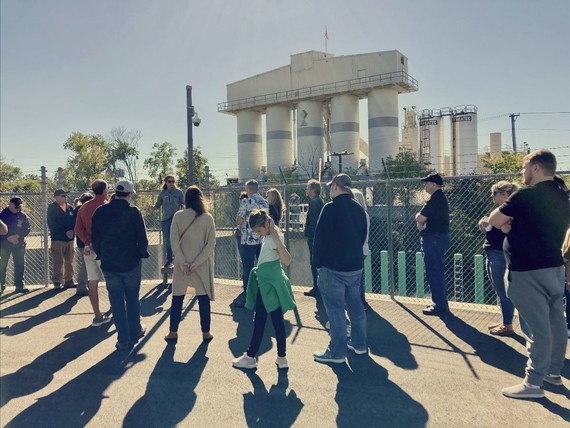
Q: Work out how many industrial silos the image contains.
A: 7